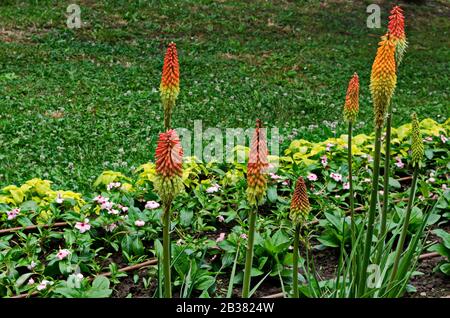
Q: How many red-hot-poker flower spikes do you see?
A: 8